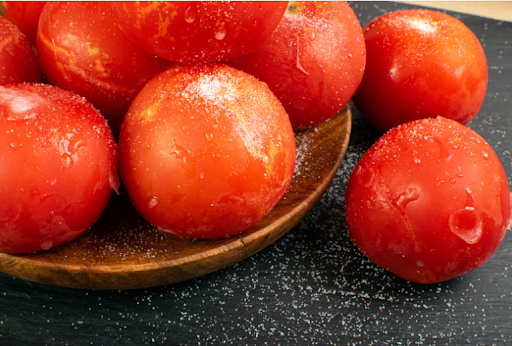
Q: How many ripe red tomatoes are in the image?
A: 9